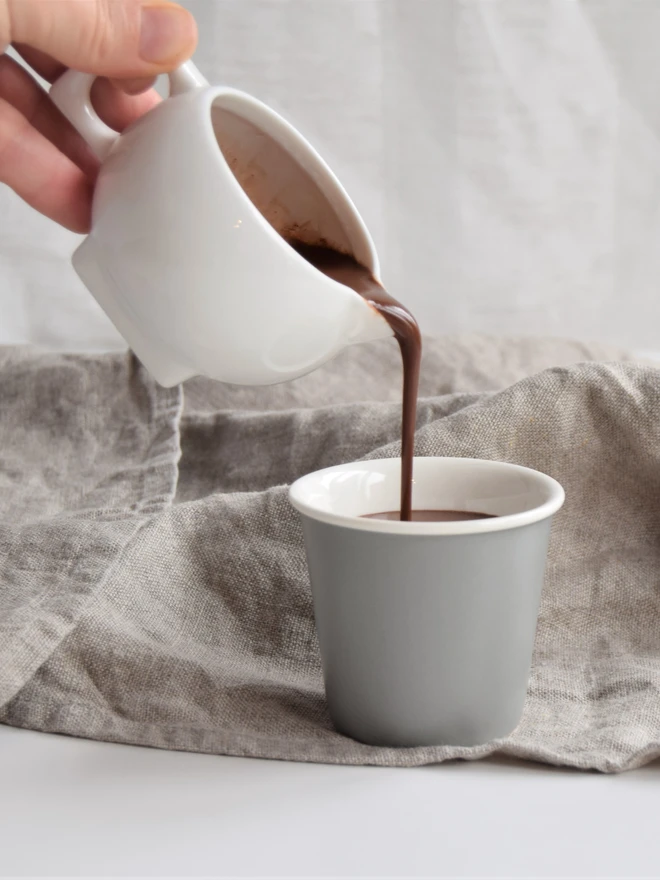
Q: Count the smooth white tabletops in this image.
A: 1